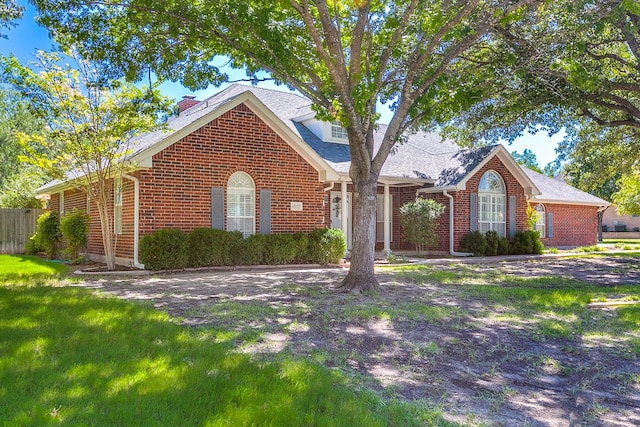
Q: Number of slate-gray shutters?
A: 5